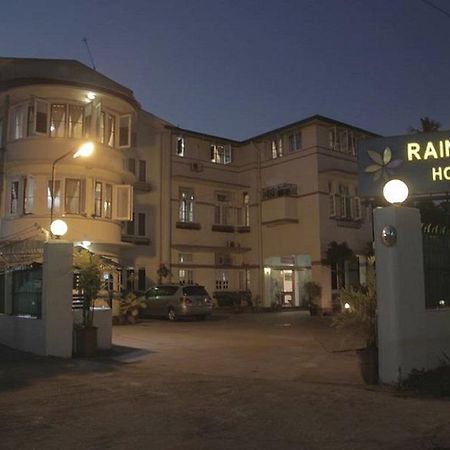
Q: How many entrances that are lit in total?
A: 1